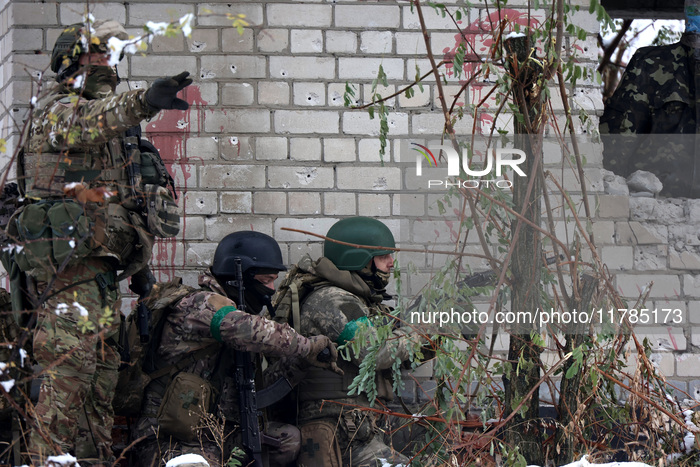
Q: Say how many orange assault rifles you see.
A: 0